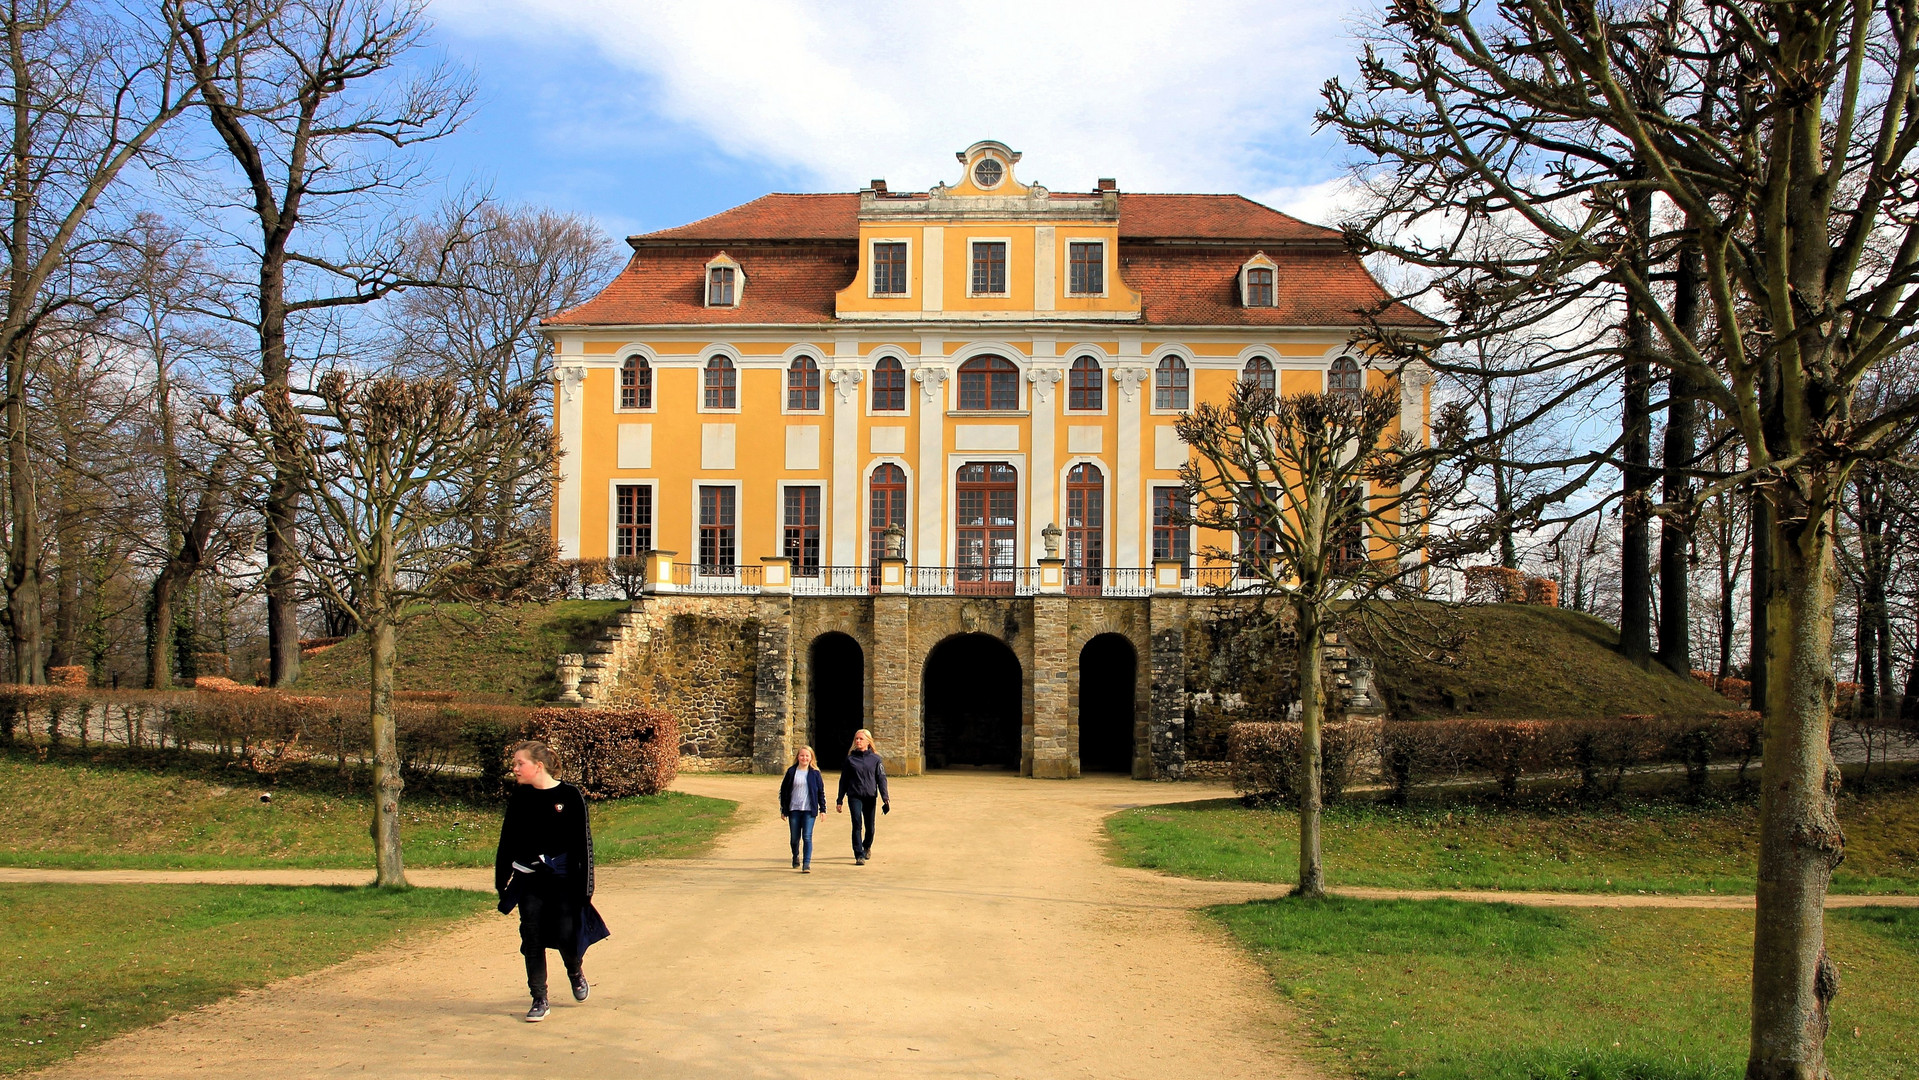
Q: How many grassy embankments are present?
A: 2